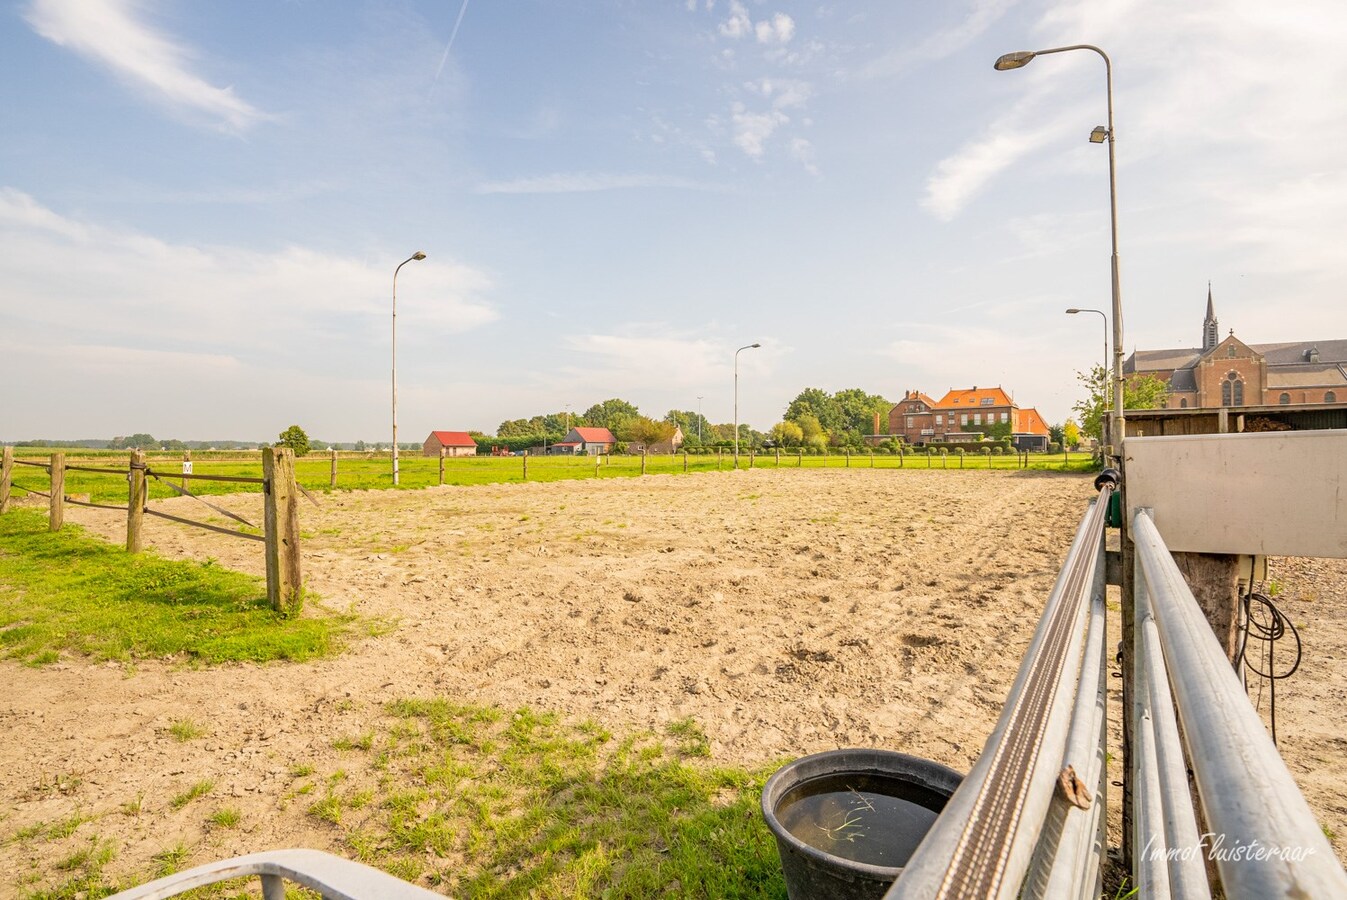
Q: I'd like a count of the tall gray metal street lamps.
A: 4